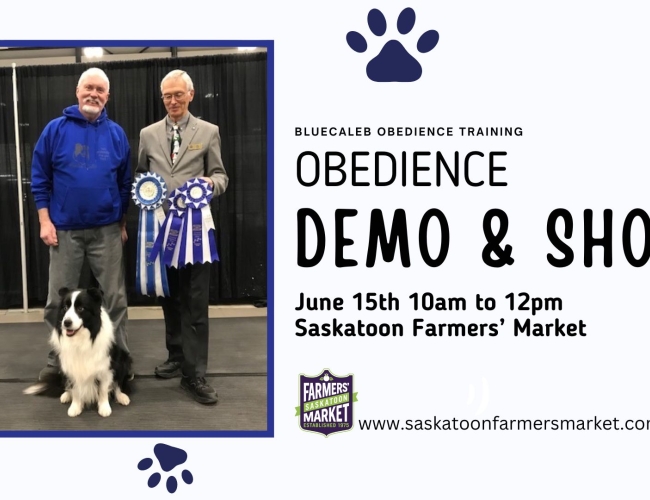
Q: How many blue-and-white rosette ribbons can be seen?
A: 3